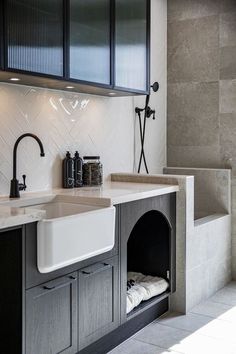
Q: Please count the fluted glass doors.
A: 3